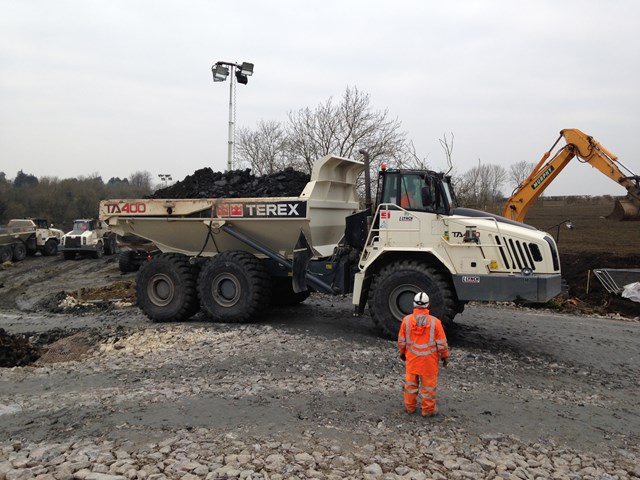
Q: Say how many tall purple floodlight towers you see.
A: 0